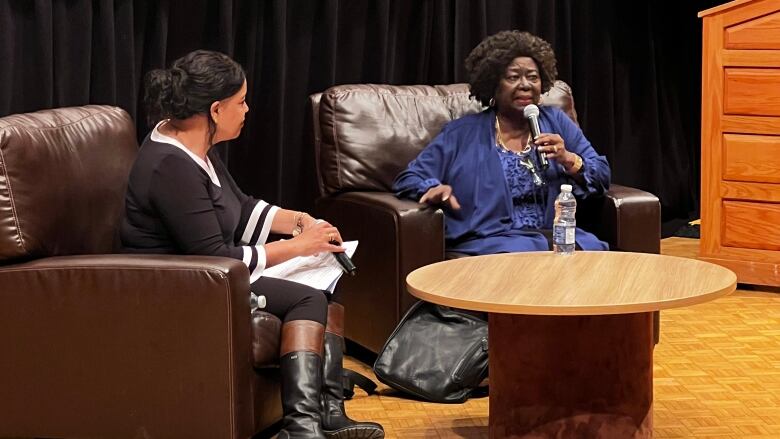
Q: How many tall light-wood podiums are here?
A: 1